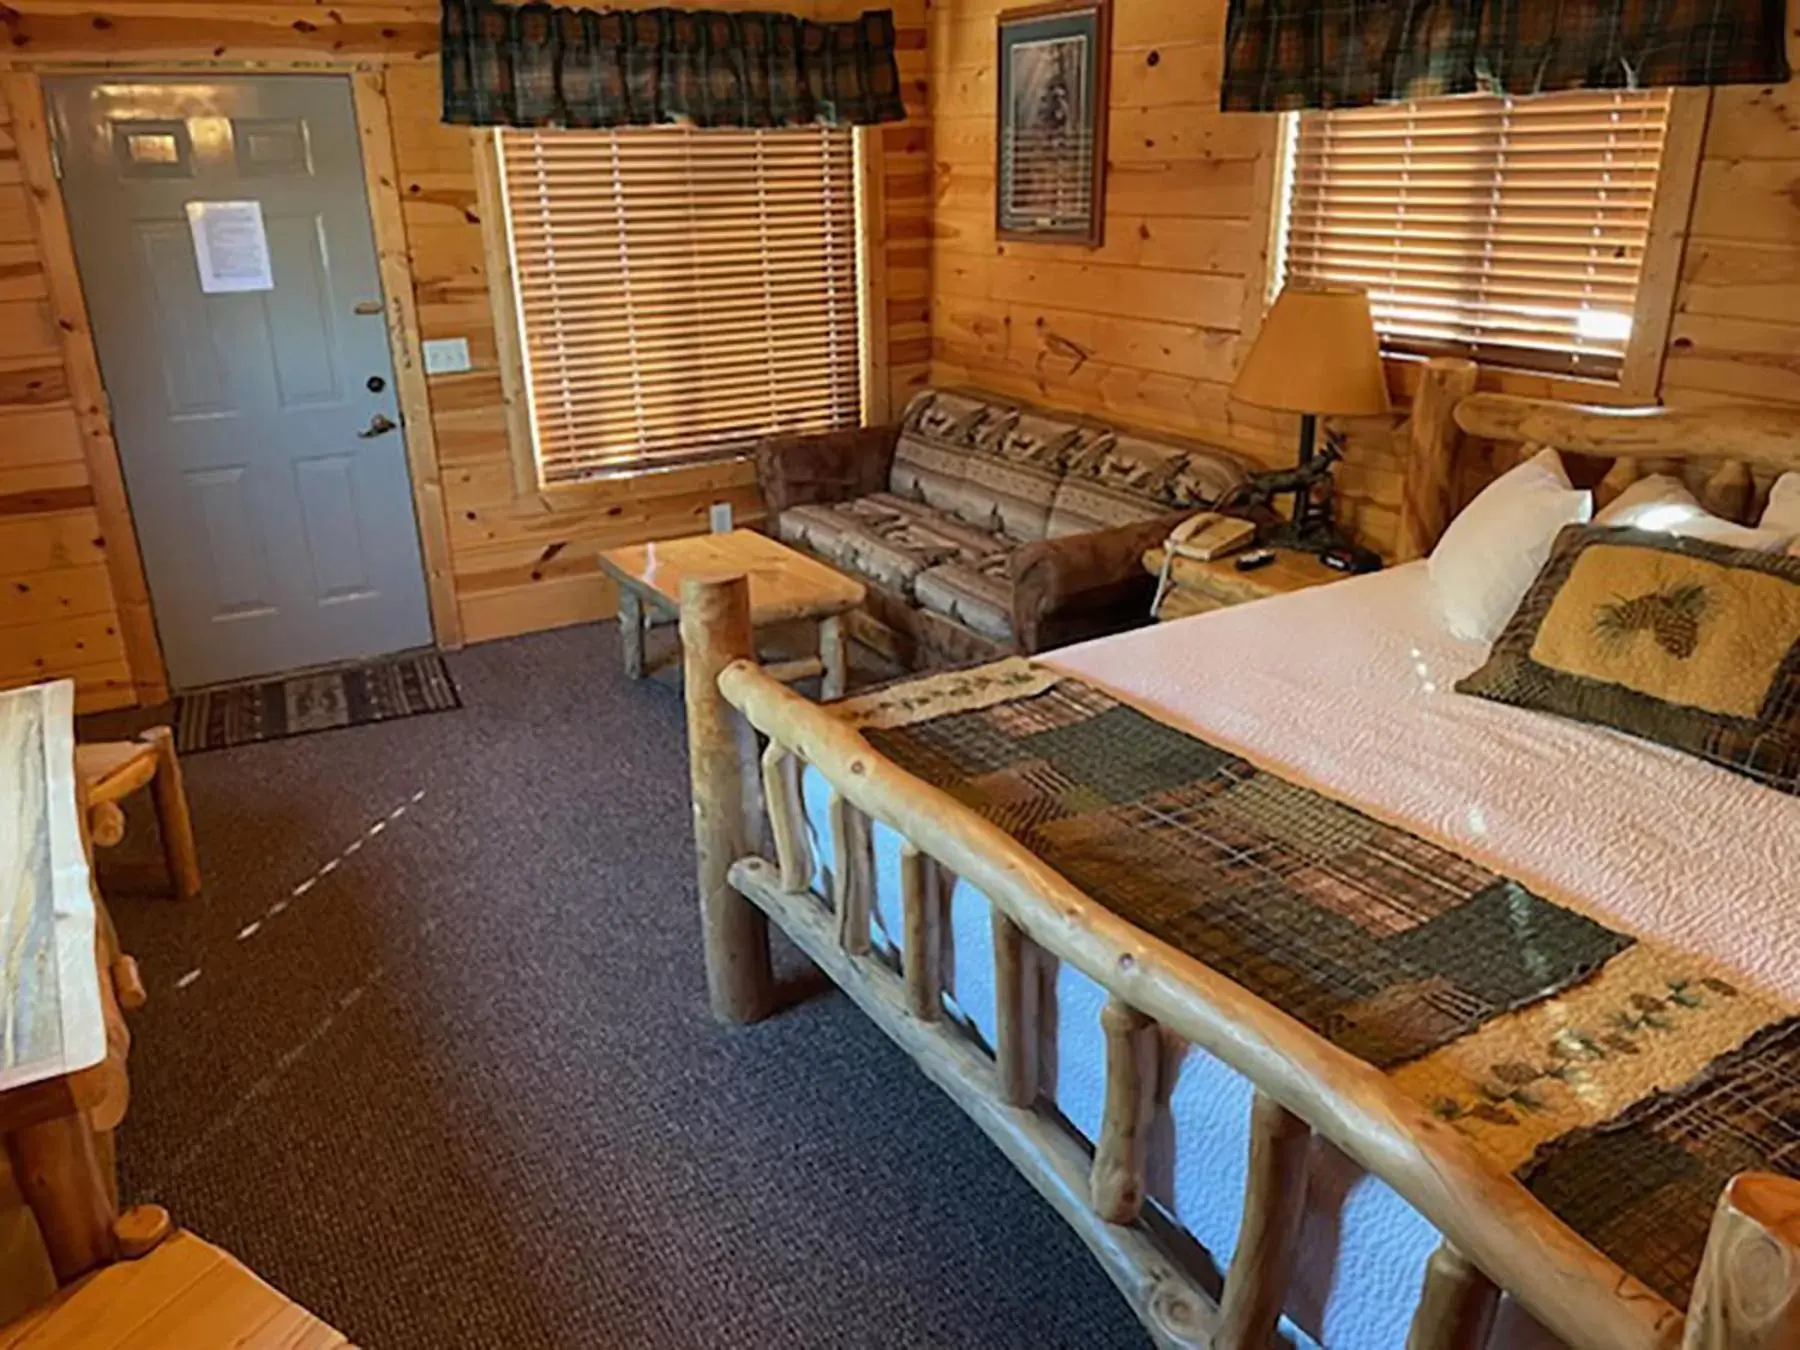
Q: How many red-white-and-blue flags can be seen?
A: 0